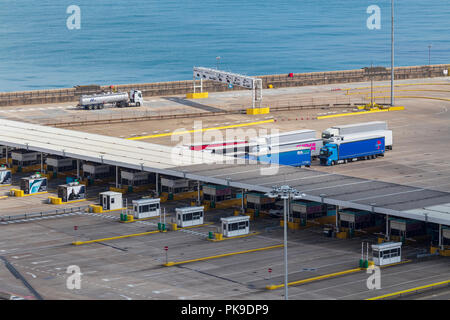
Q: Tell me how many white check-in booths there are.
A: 5